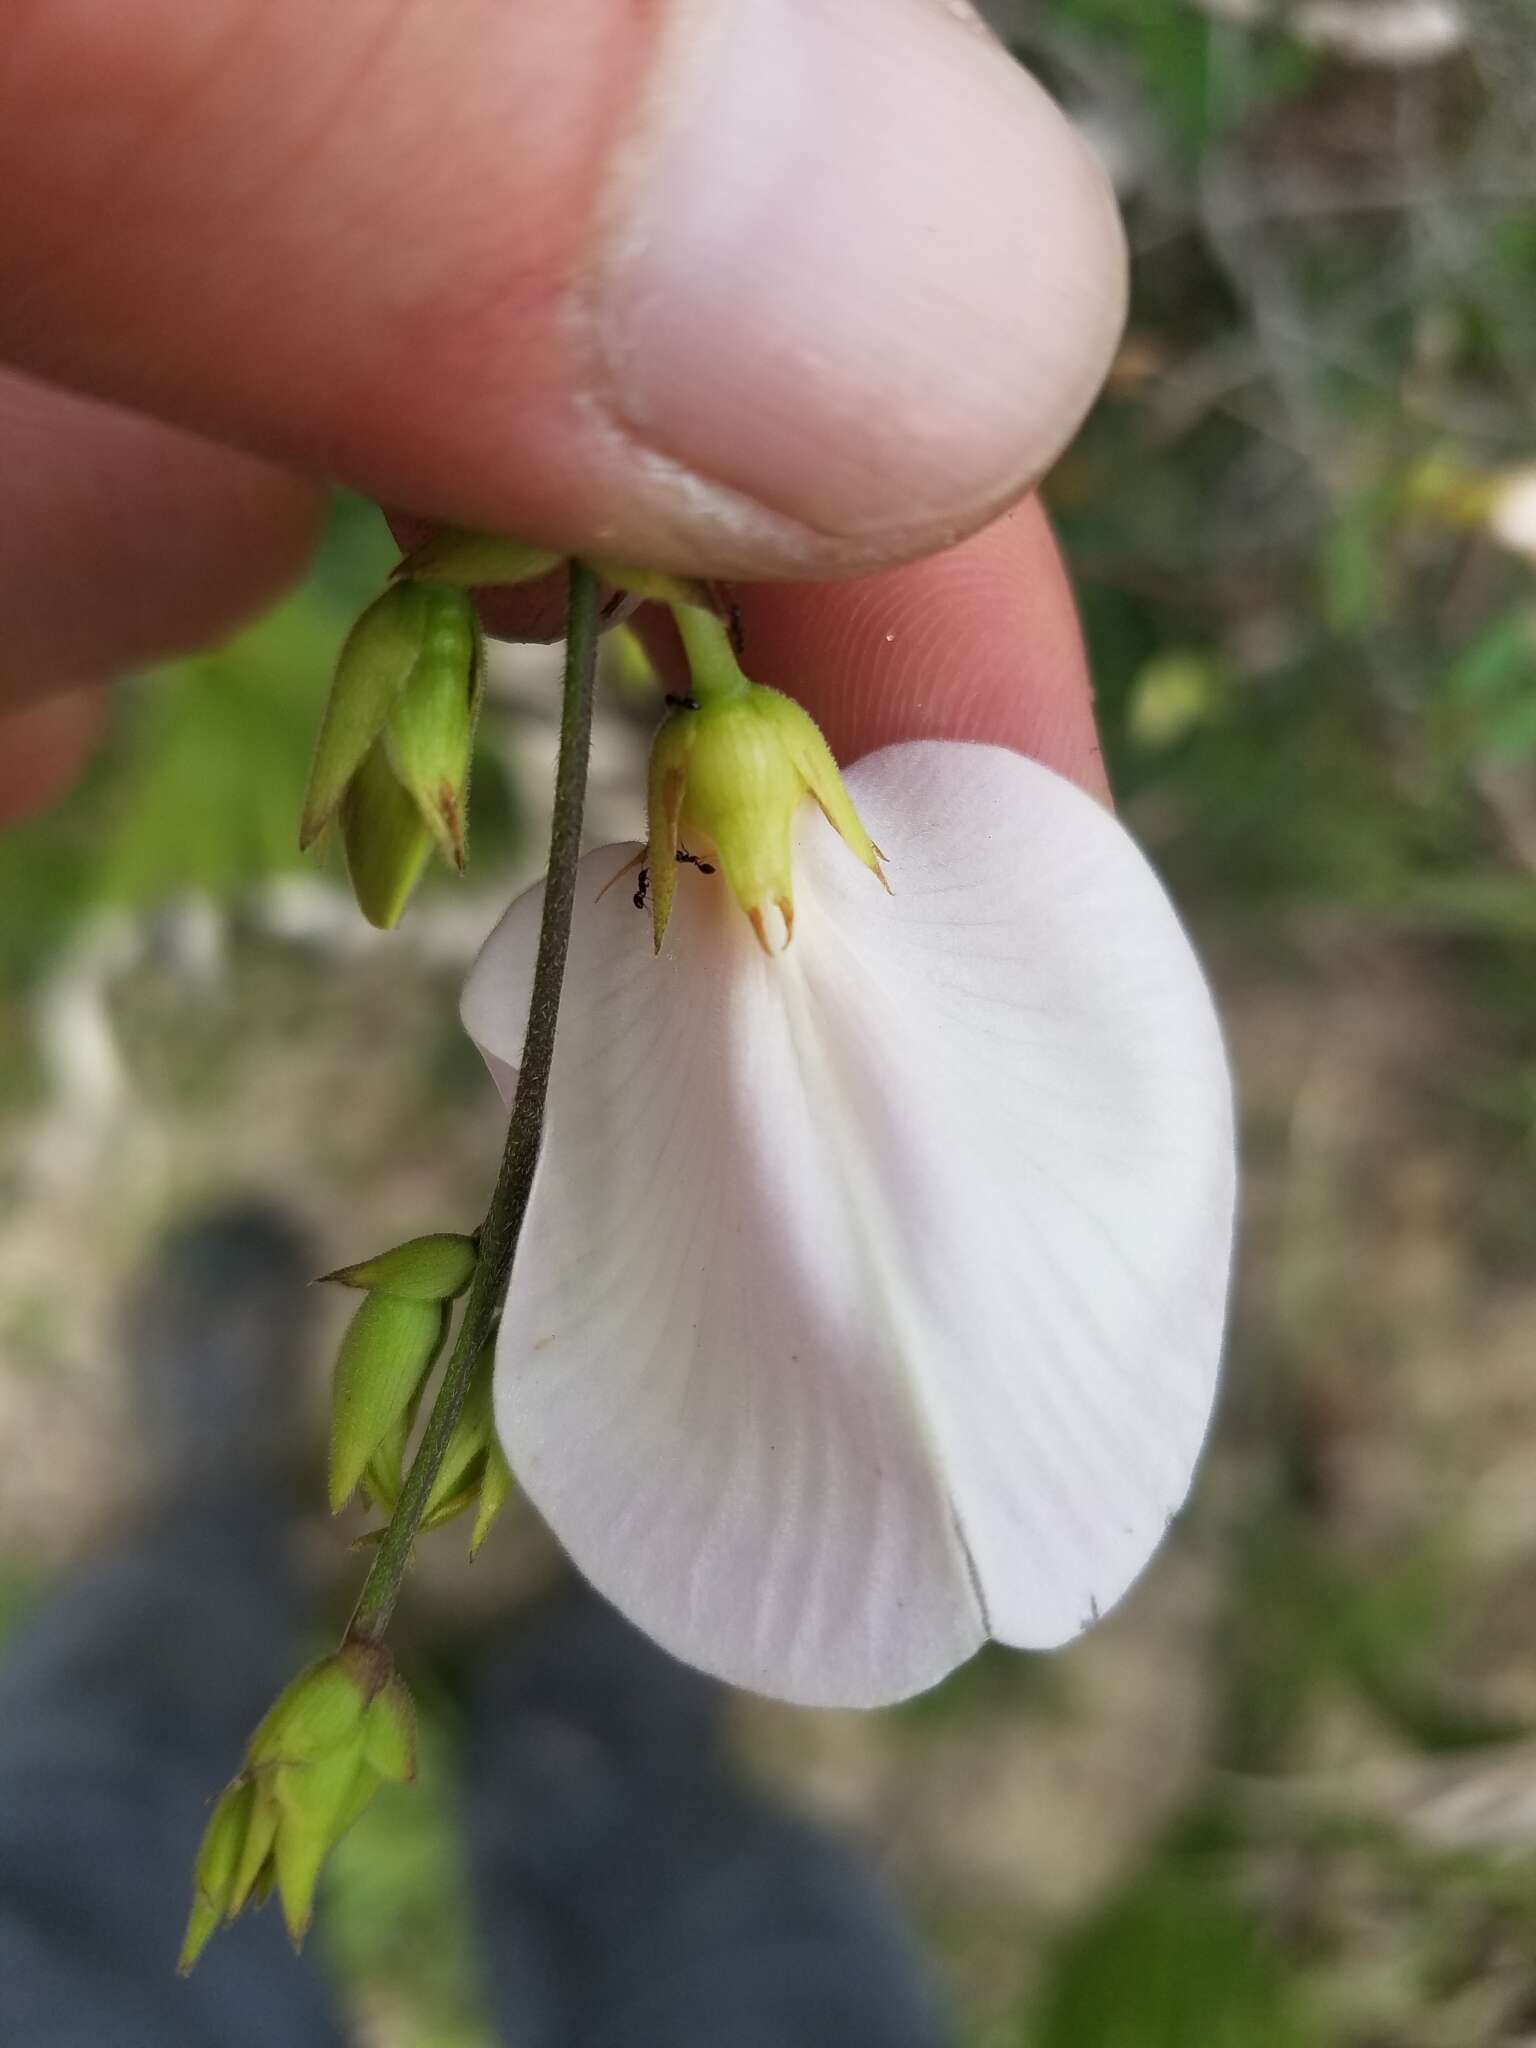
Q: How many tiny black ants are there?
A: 4